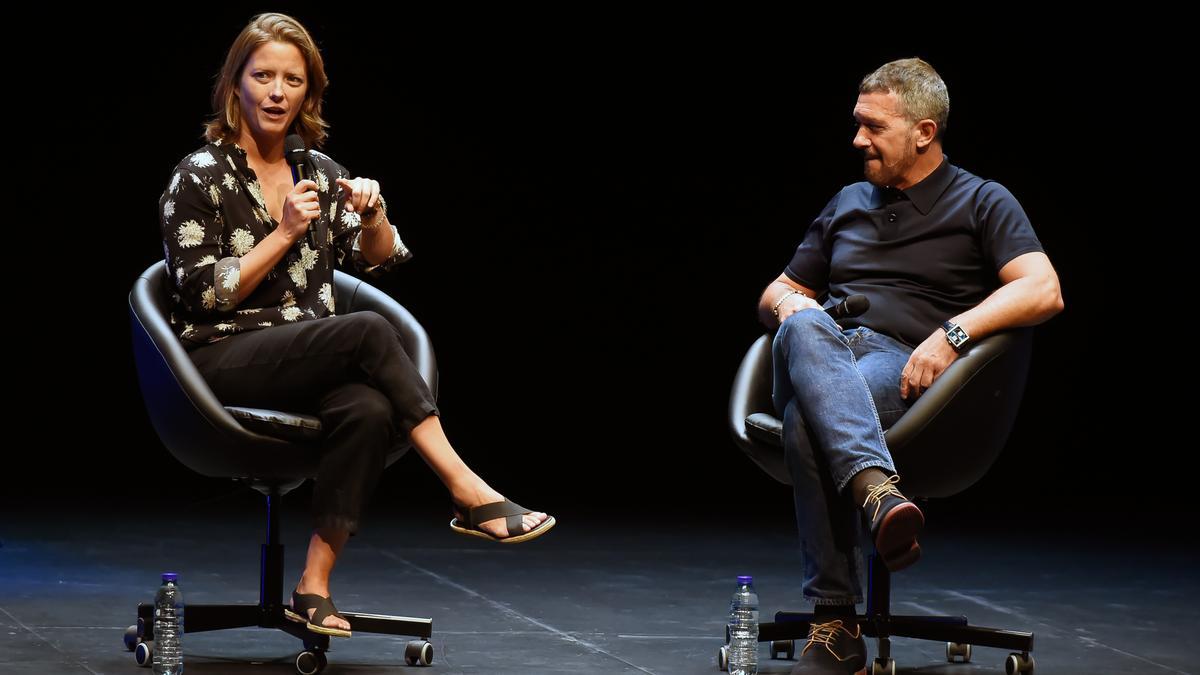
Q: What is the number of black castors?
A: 9